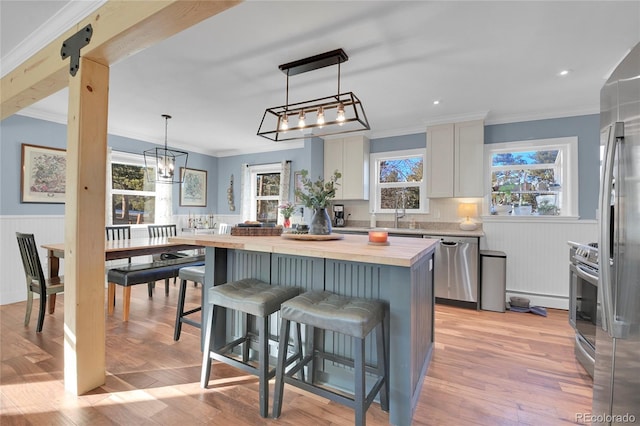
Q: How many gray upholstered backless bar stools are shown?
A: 3